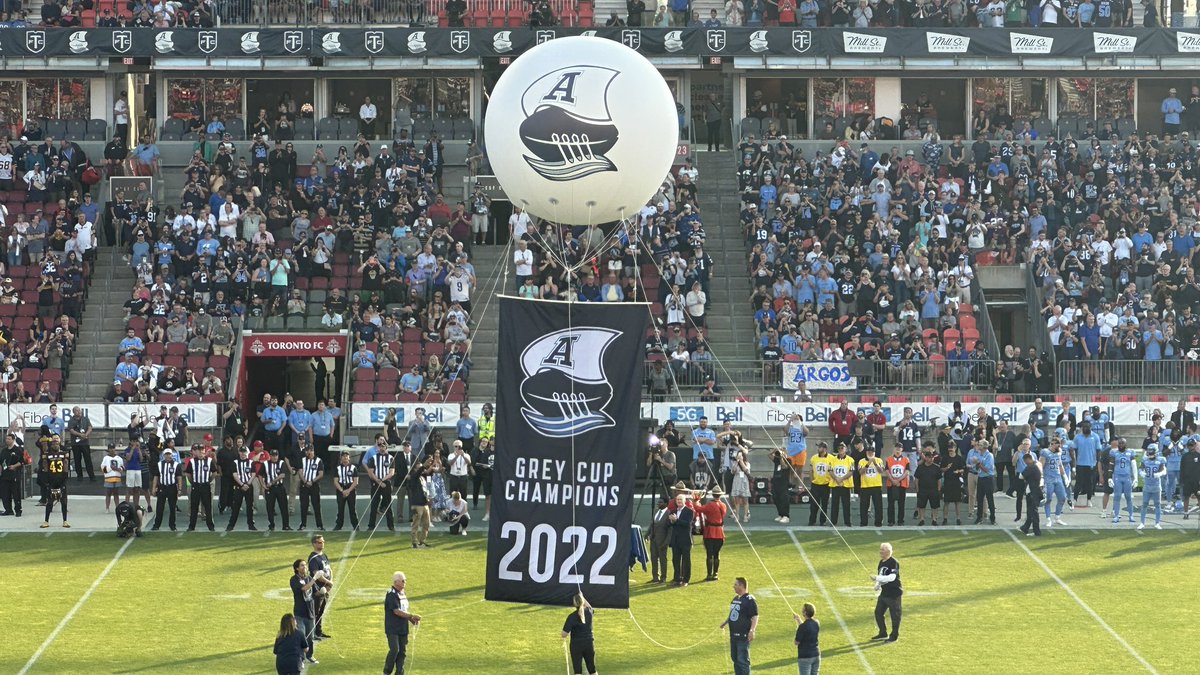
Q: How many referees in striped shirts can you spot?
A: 7